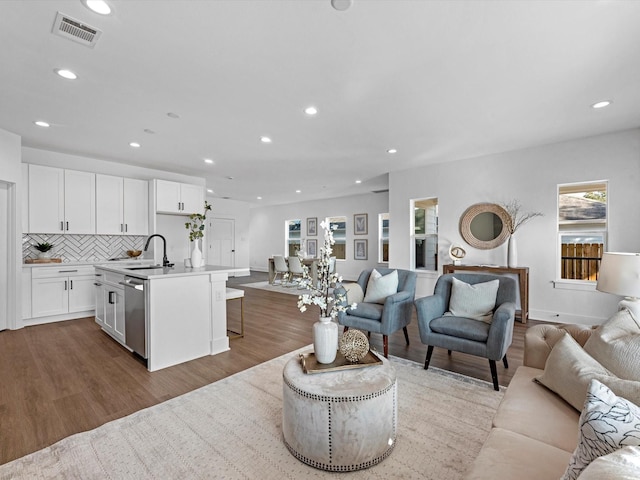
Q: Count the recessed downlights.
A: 13